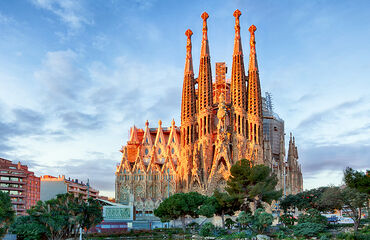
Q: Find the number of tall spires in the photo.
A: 4